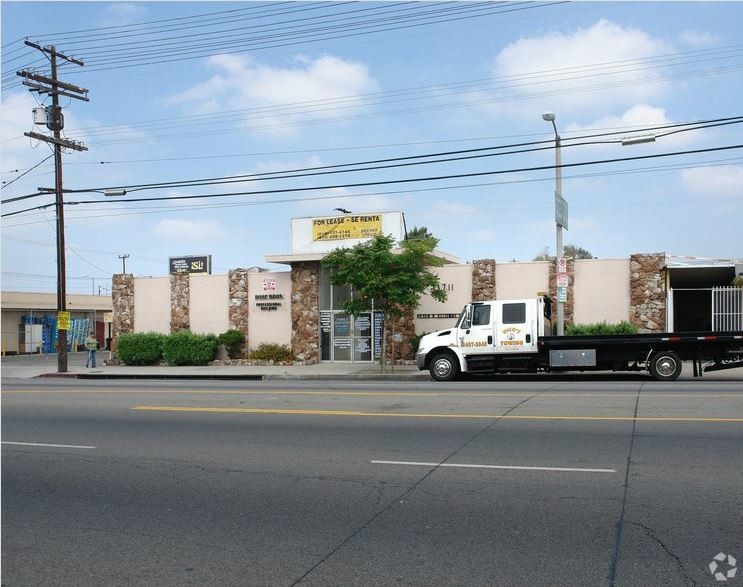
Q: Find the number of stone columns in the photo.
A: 8